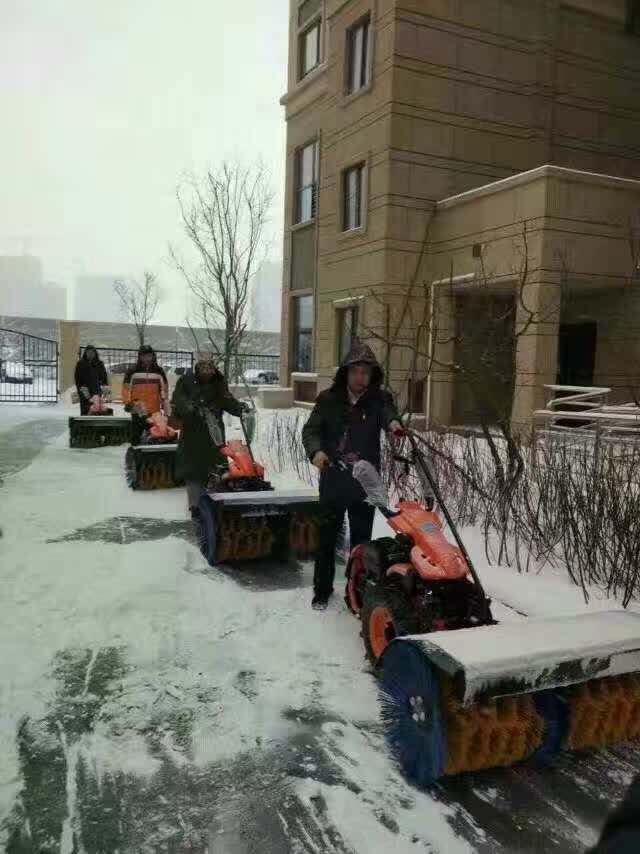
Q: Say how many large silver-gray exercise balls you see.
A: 0